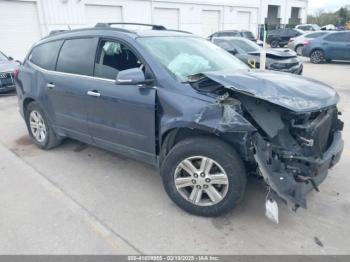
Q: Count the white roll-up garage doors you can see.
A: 5